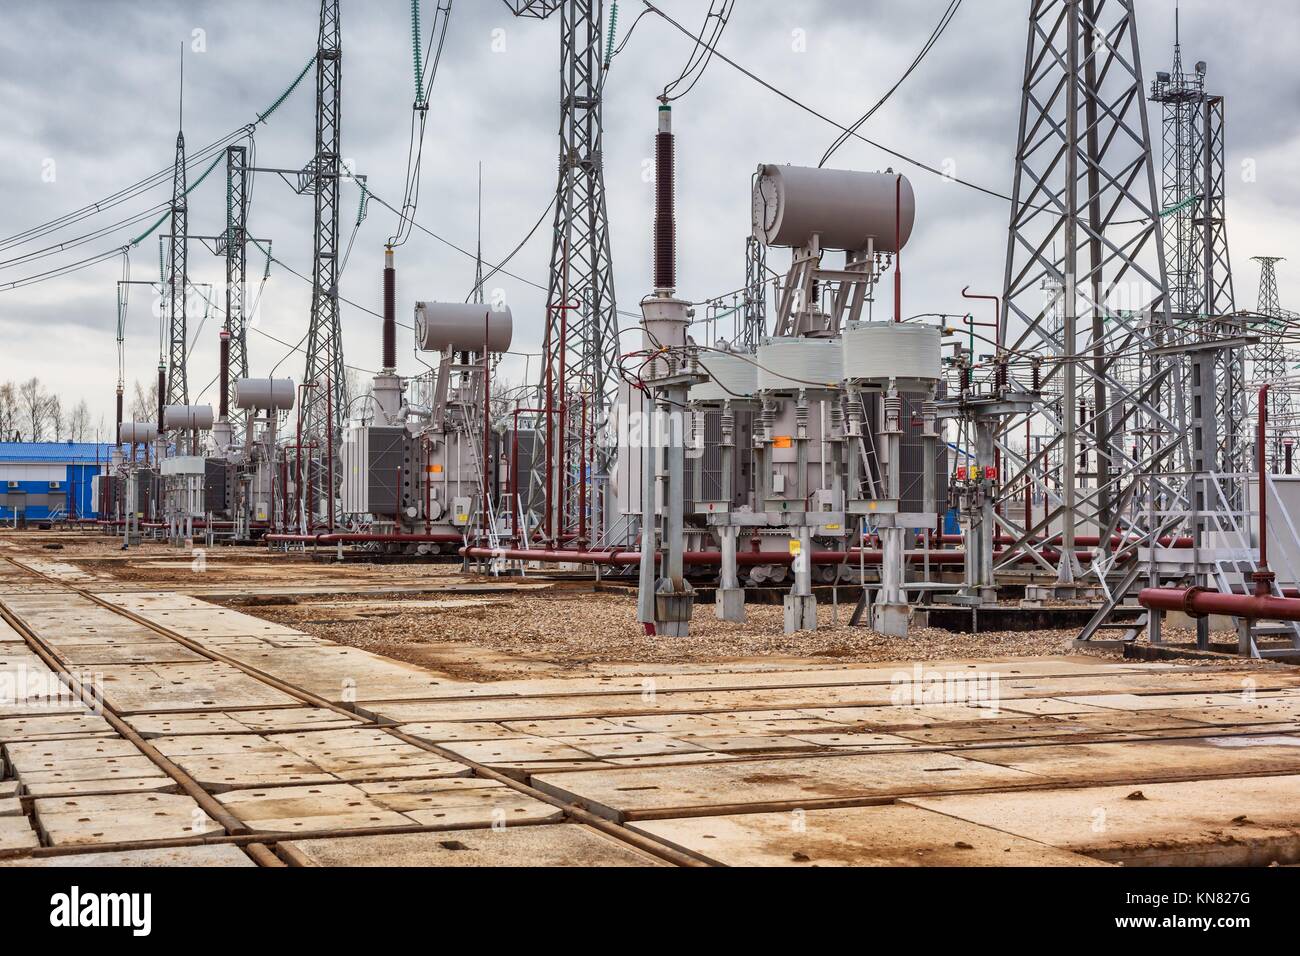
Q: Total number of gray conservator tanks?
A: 5